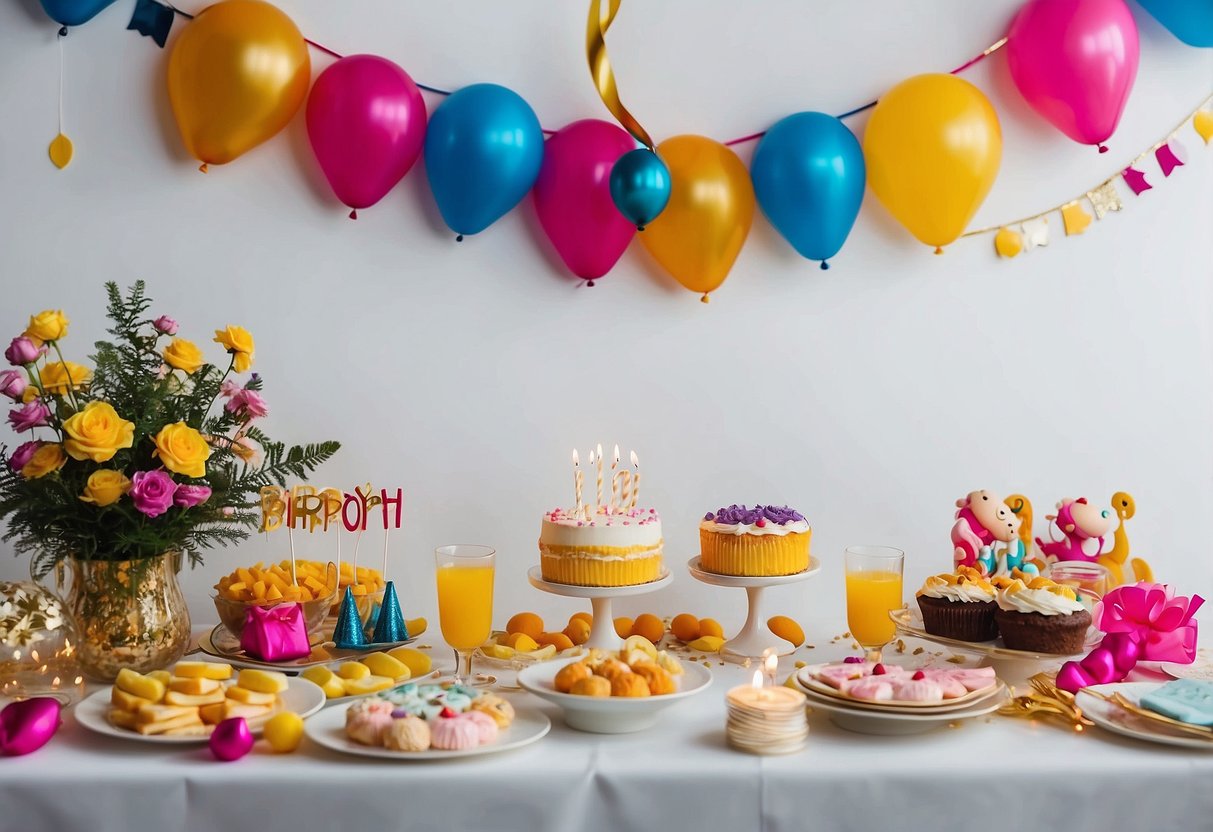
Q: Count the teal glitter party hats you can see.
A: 2